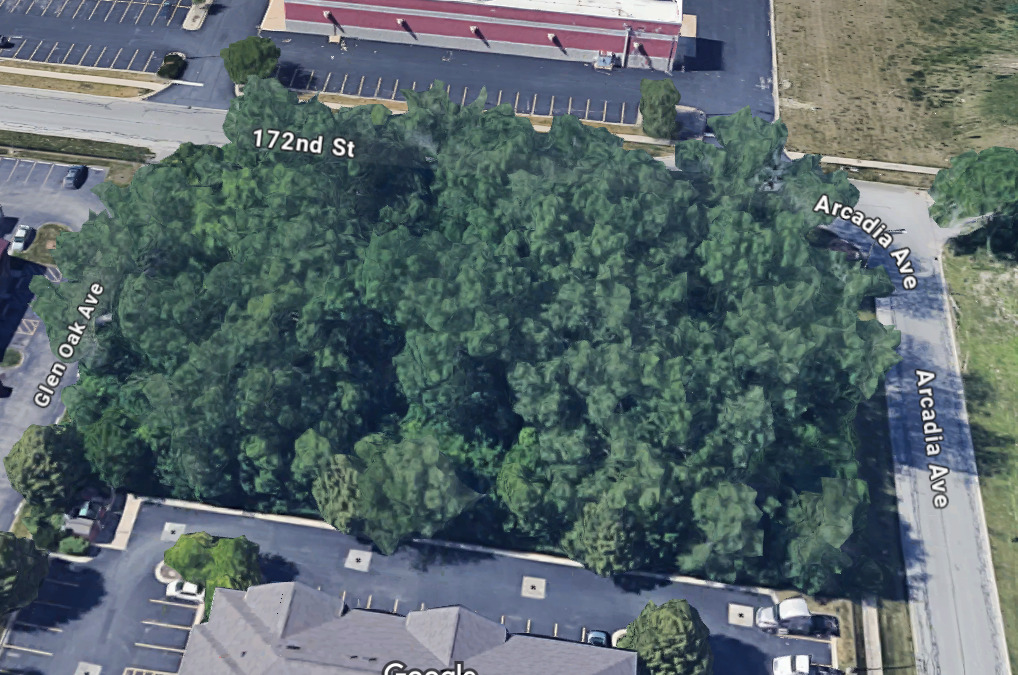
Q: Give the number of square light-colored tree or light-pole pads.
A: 5